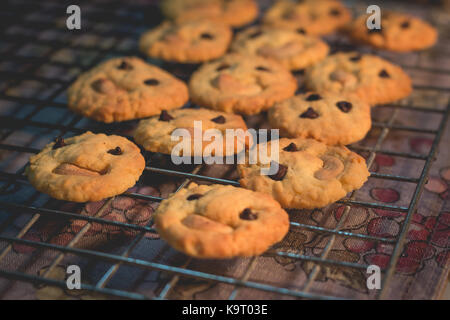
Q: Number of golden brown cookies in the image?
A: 13